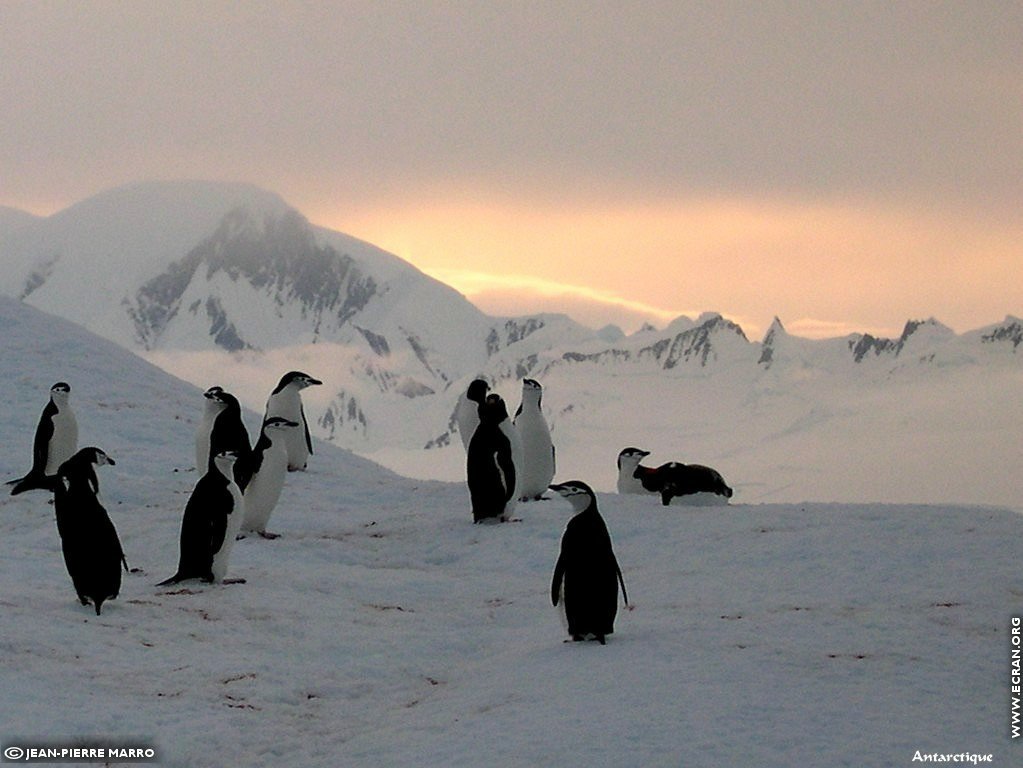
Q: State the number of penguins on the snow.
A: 13